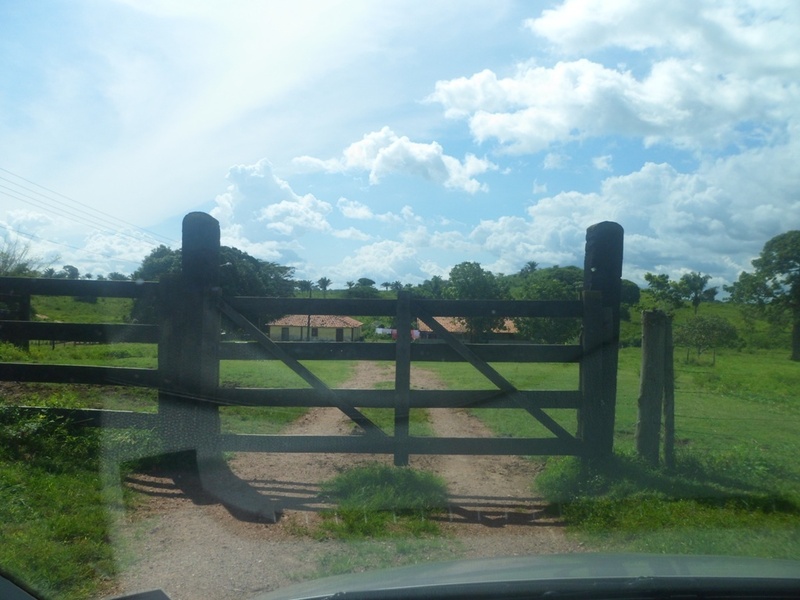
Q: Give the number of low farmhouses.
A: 2